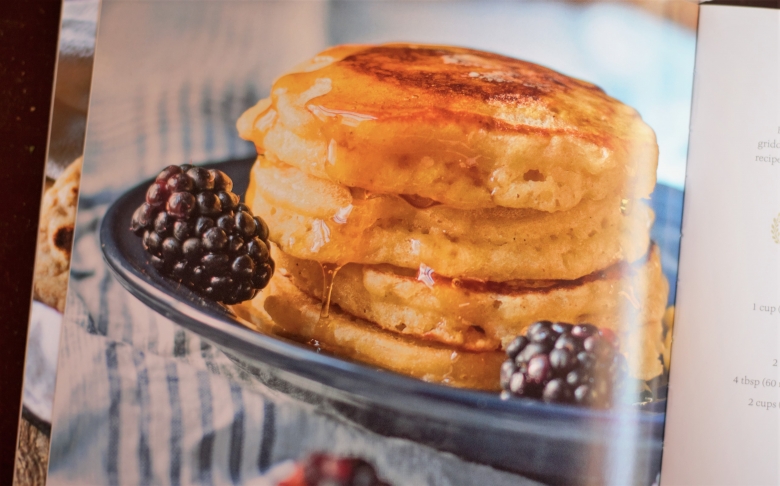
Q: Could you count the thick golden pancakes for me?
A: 4